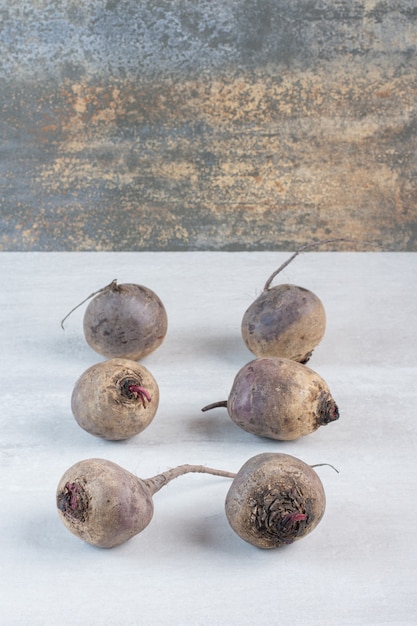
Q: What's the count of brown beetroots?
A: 6